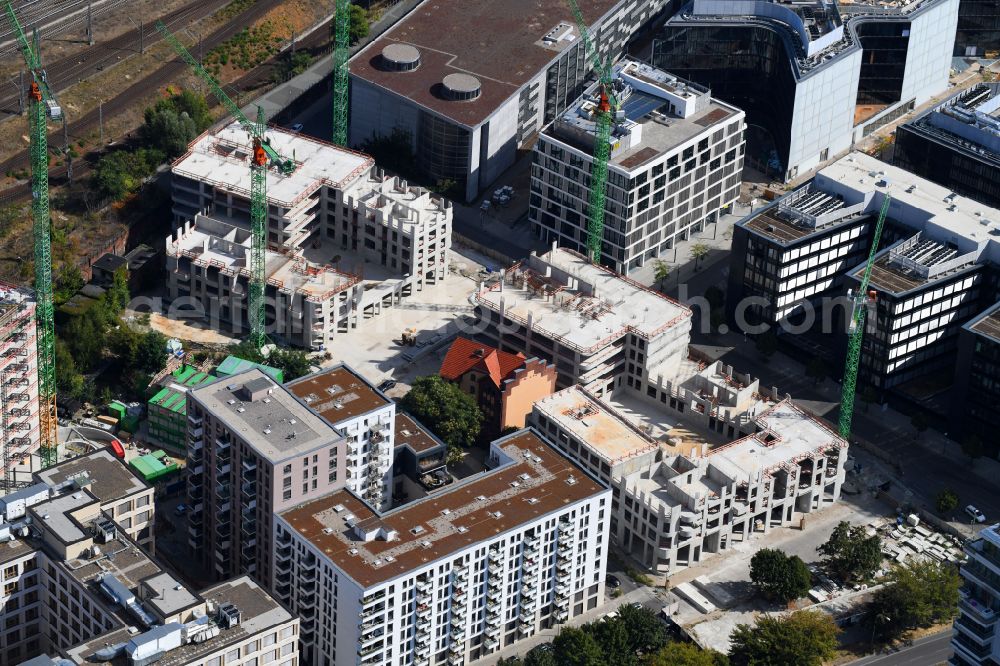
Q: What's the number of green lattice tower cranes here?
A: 5